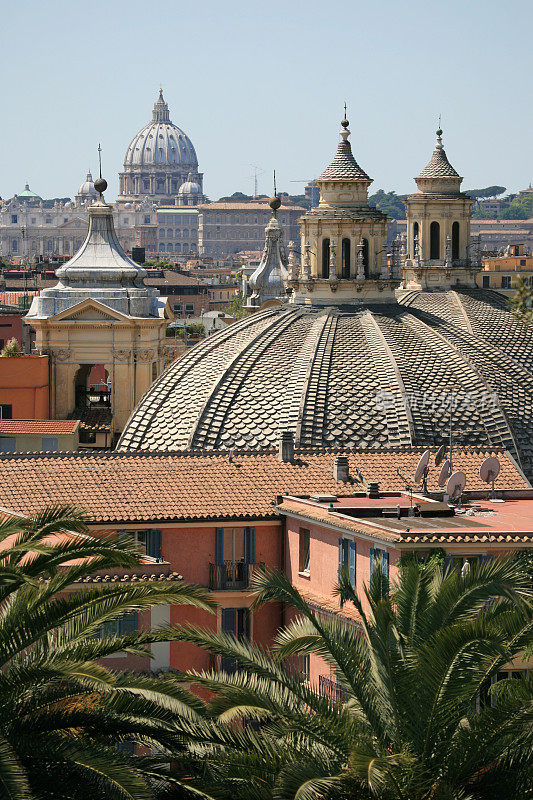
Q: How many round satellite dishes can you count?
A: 5